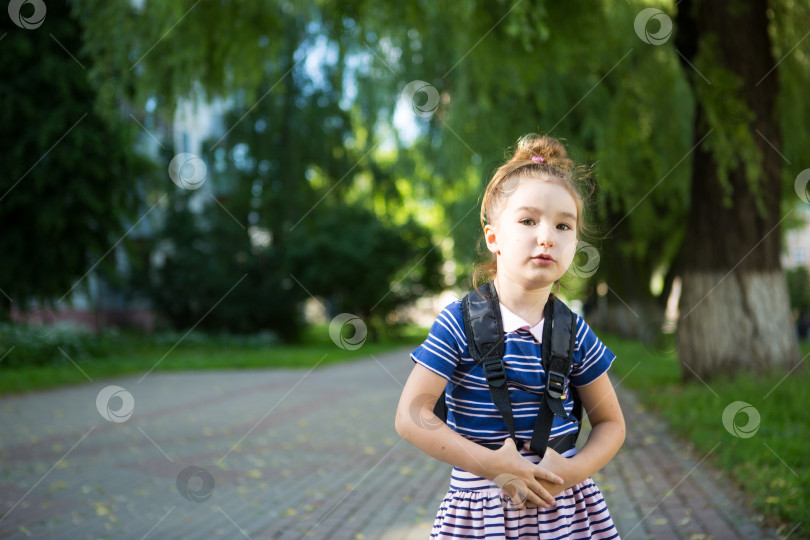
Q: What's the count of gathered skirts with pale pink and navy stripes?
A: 1